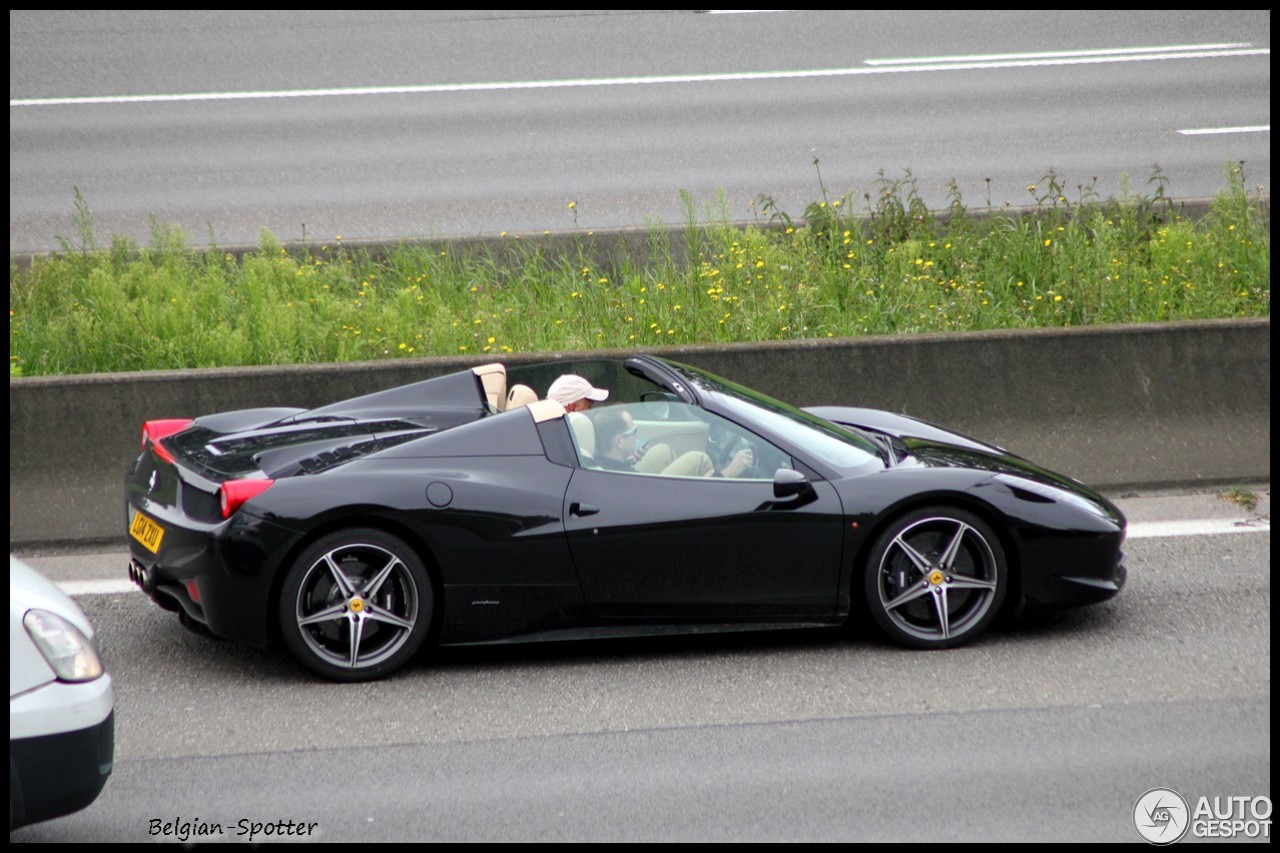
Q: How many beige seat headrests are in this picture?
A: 2